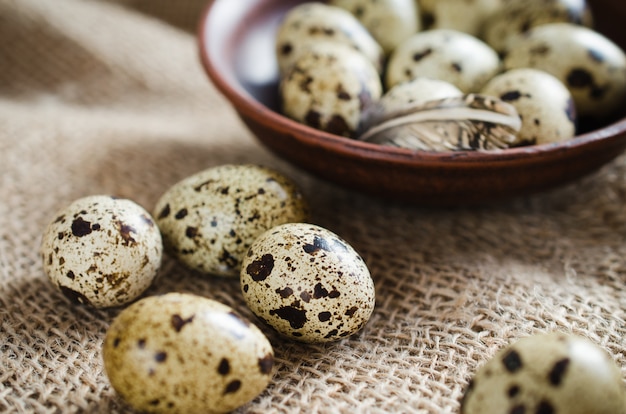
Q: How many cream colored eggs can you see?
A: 14